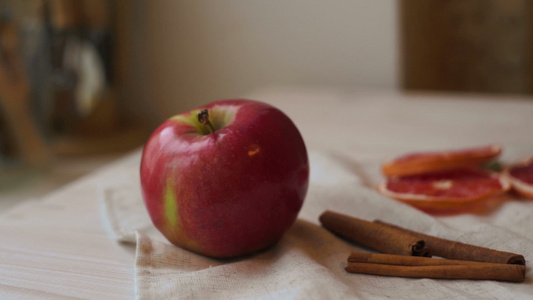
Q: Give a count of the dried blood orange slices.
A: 3